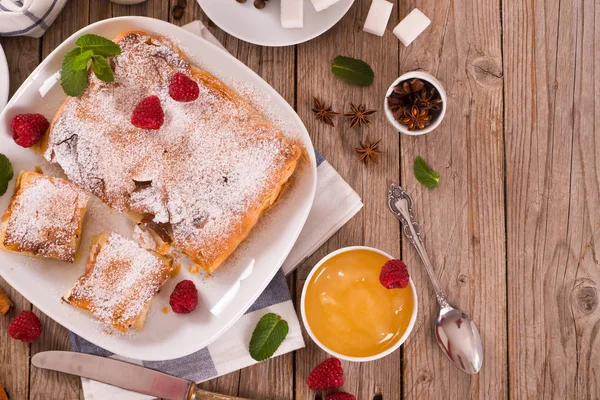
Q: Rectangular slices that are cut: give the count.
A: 2